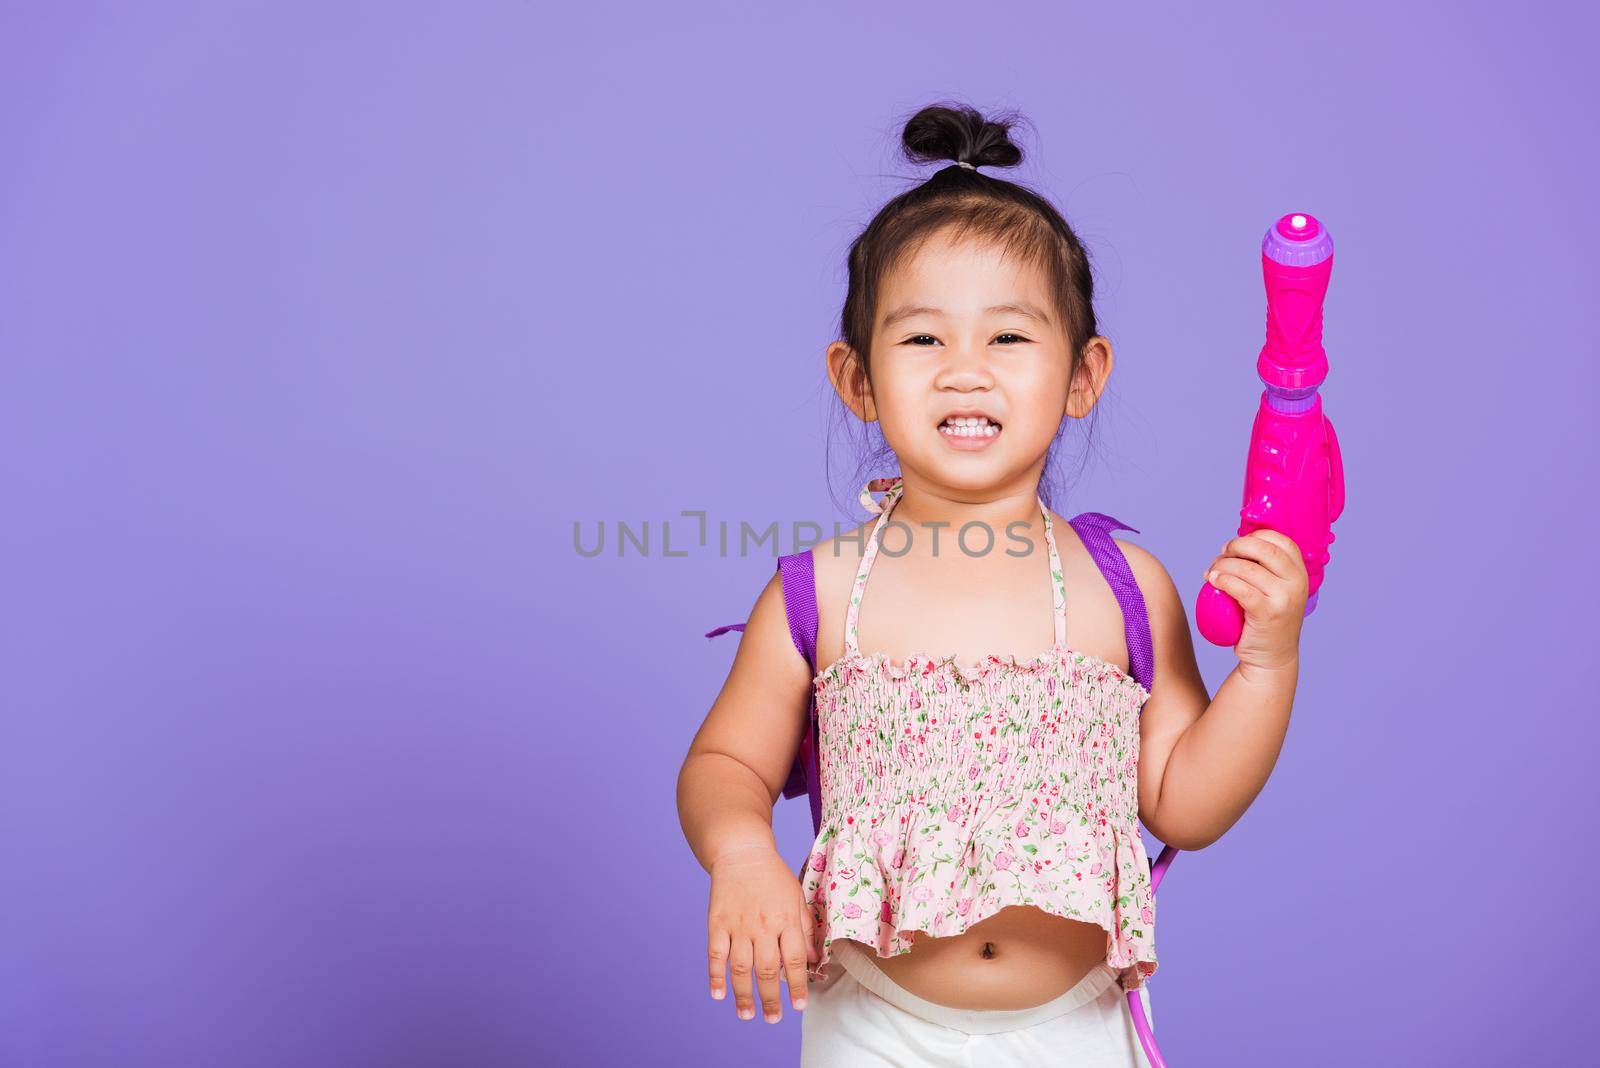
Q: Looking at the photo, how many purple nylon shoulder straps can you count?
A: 2